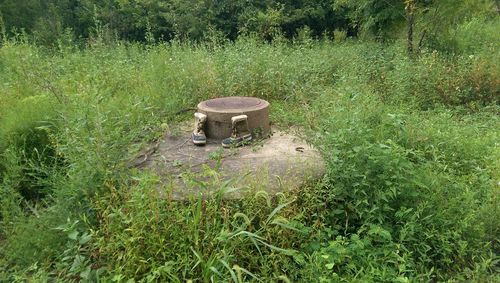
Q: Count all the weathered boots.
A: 2